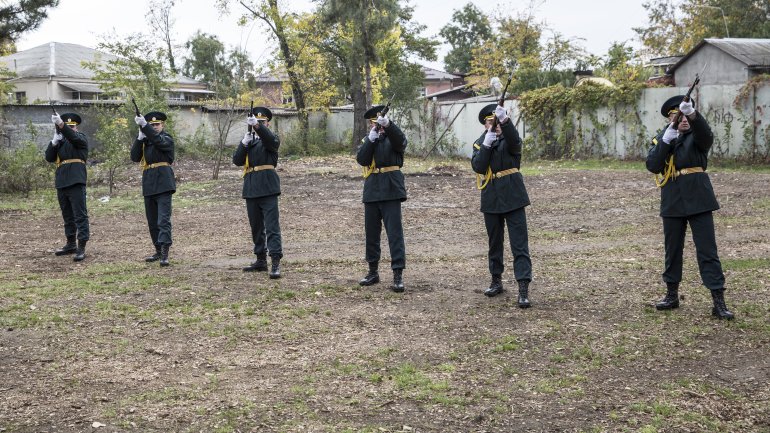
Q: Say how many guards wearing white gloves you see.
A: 6